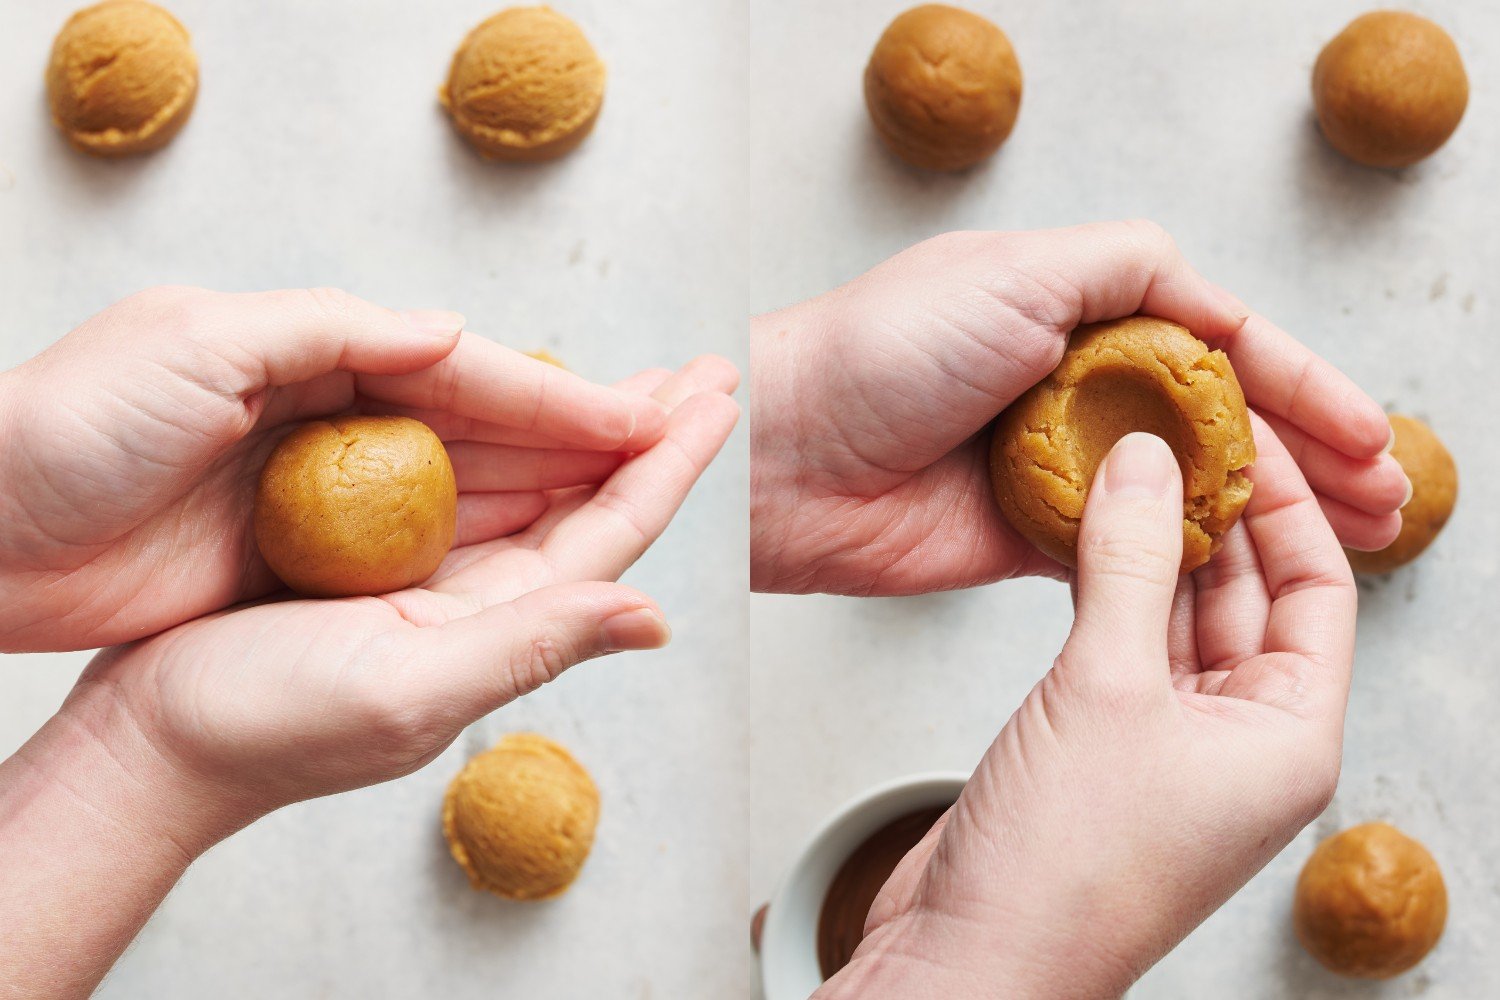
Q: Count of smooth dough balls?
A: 5